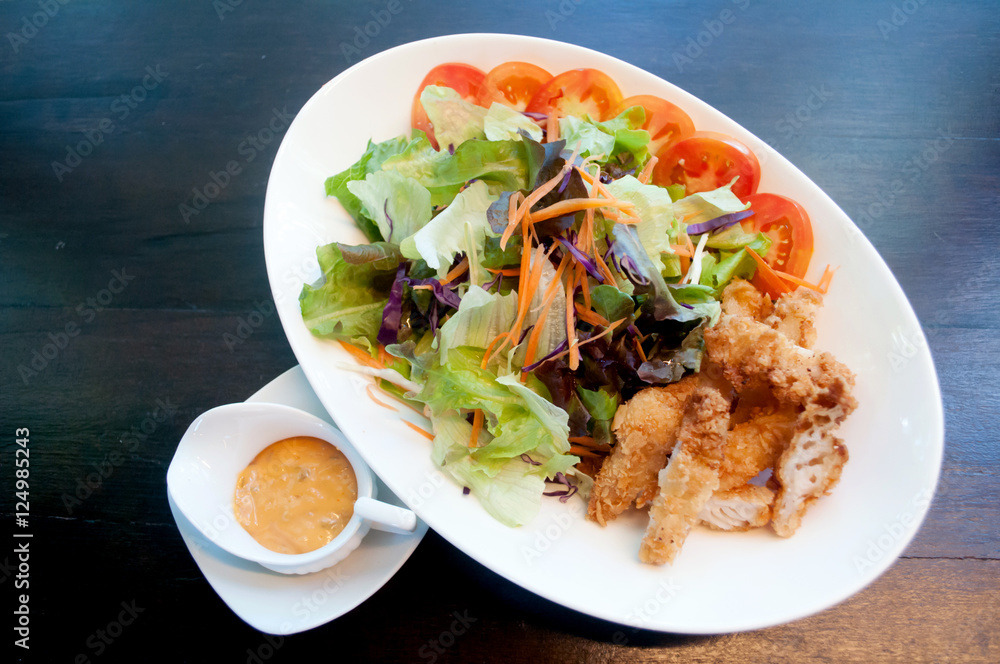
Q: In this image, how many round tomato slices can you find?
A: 6